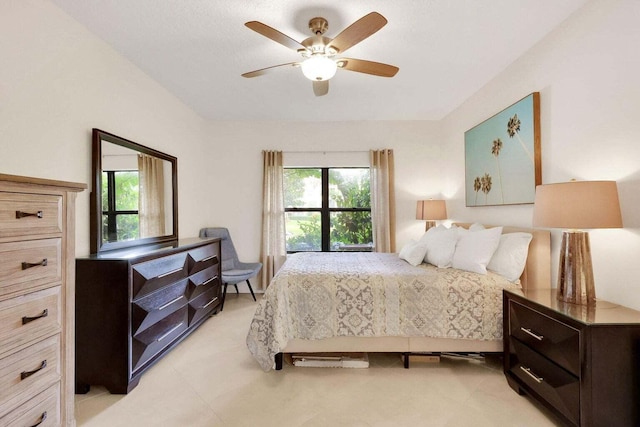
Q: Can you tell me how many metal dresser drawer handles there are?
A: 13